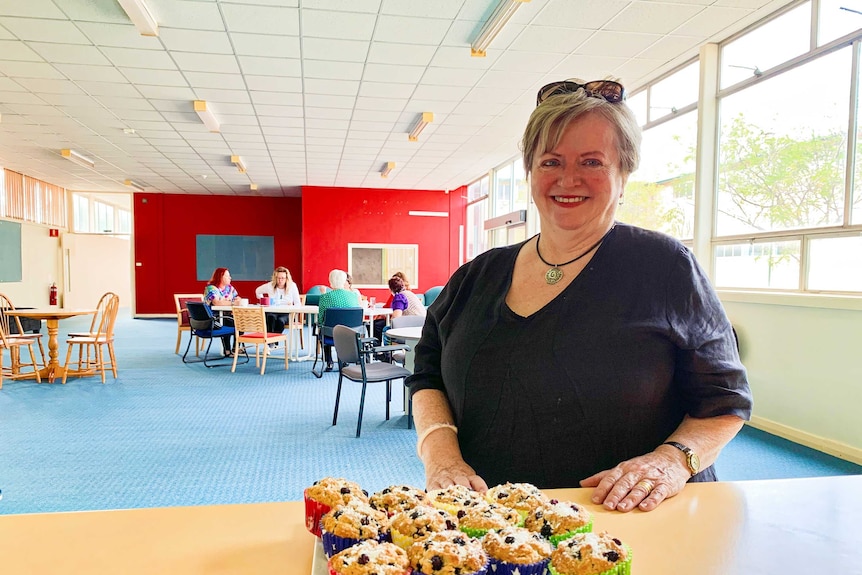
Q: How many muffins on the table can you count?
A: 12